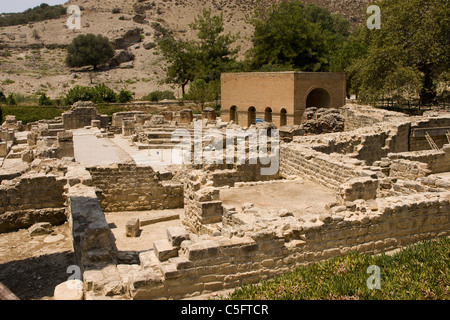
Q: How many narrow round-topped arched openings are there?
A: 4